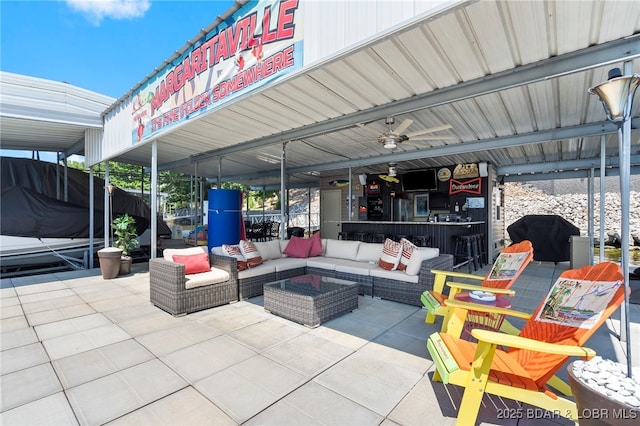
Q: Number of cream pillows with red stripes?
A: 4